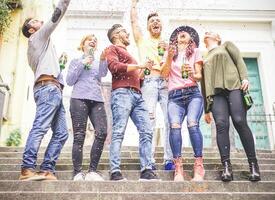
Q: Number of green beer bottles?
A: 6